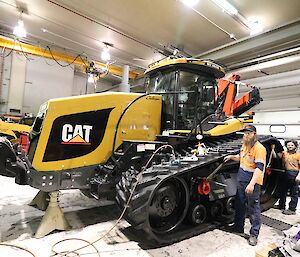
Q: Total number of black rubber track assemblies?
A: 1